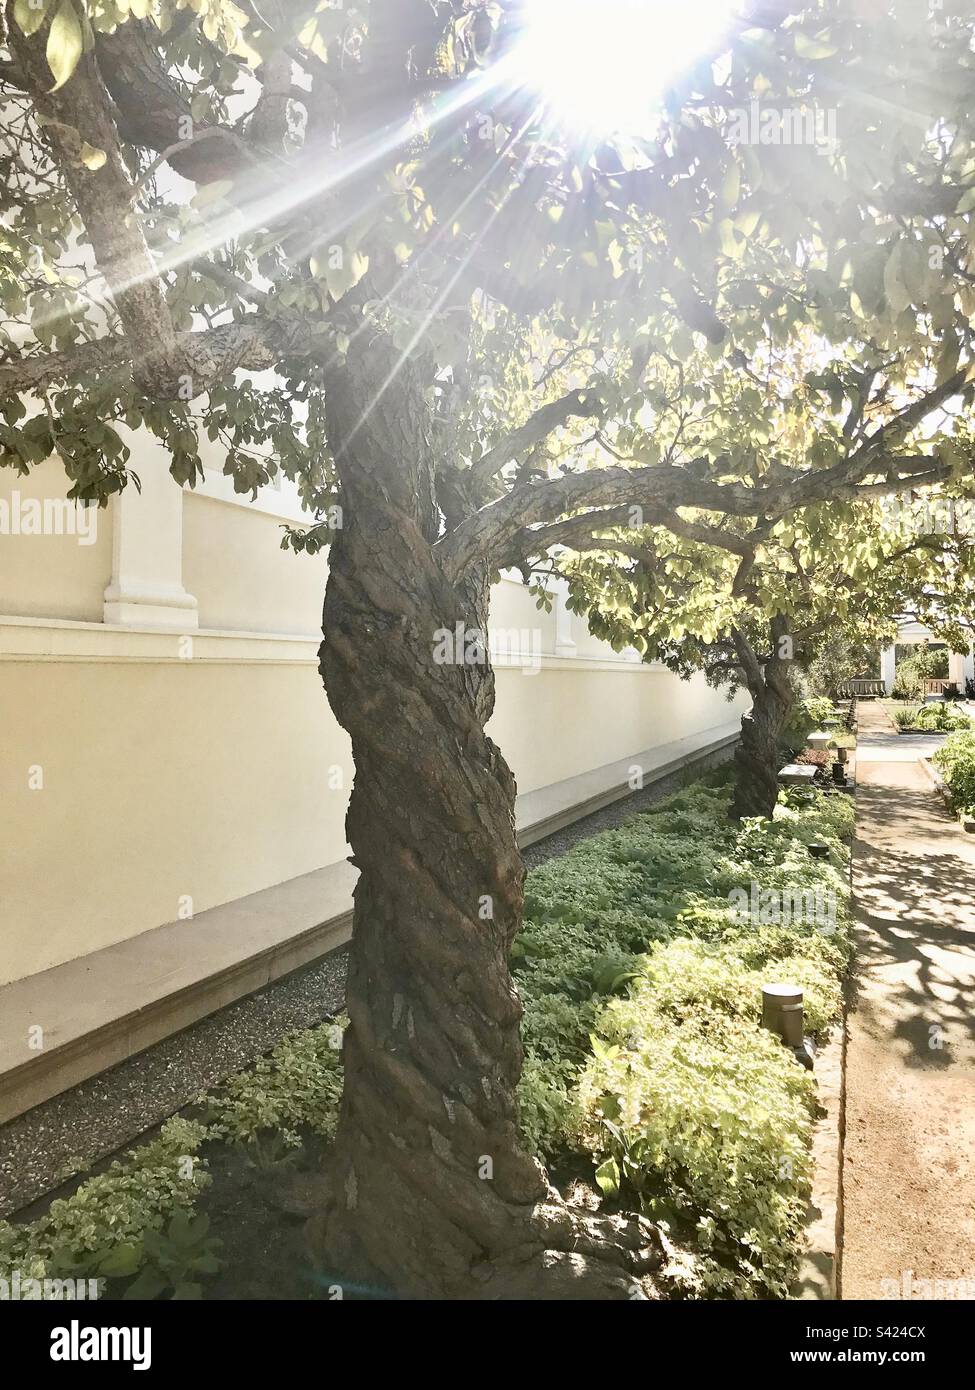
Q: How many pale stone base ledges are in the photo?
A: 1